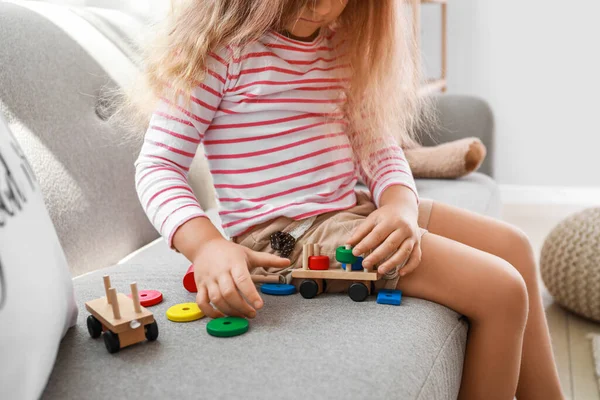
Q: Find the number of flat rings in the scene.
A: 4